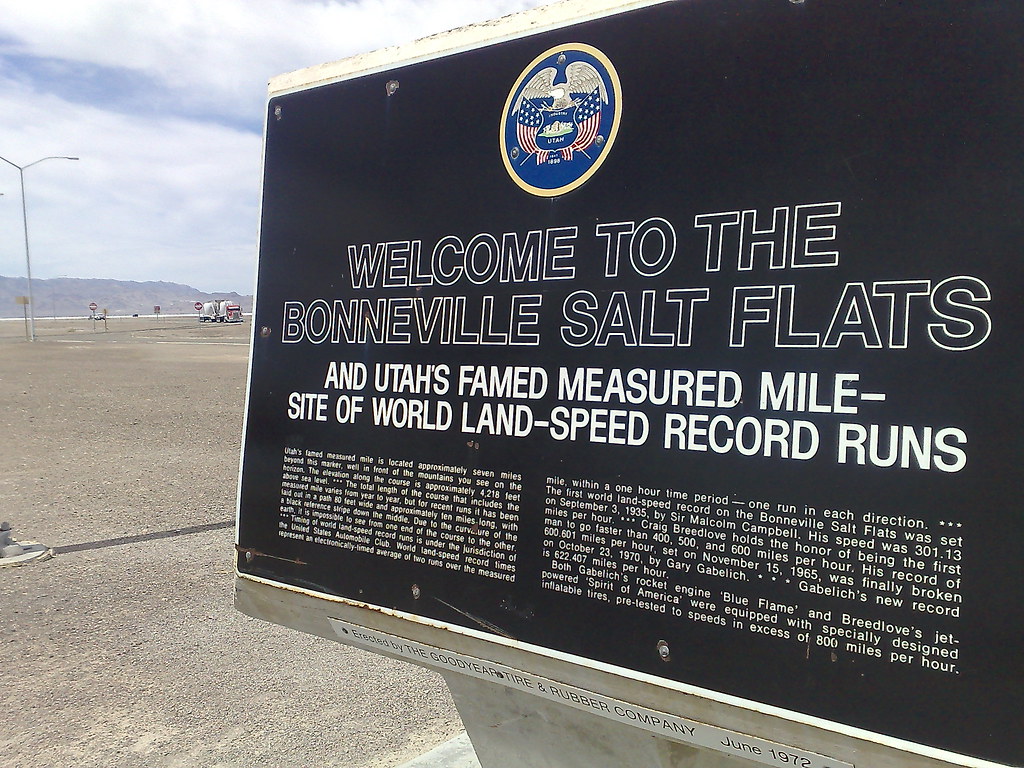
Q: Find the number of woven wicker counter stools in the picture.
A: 0